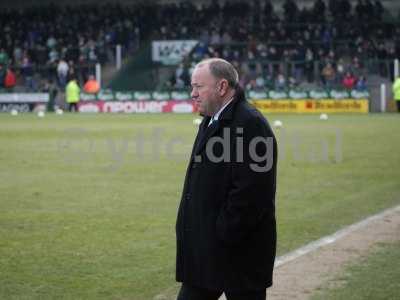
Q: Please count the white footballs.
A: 6